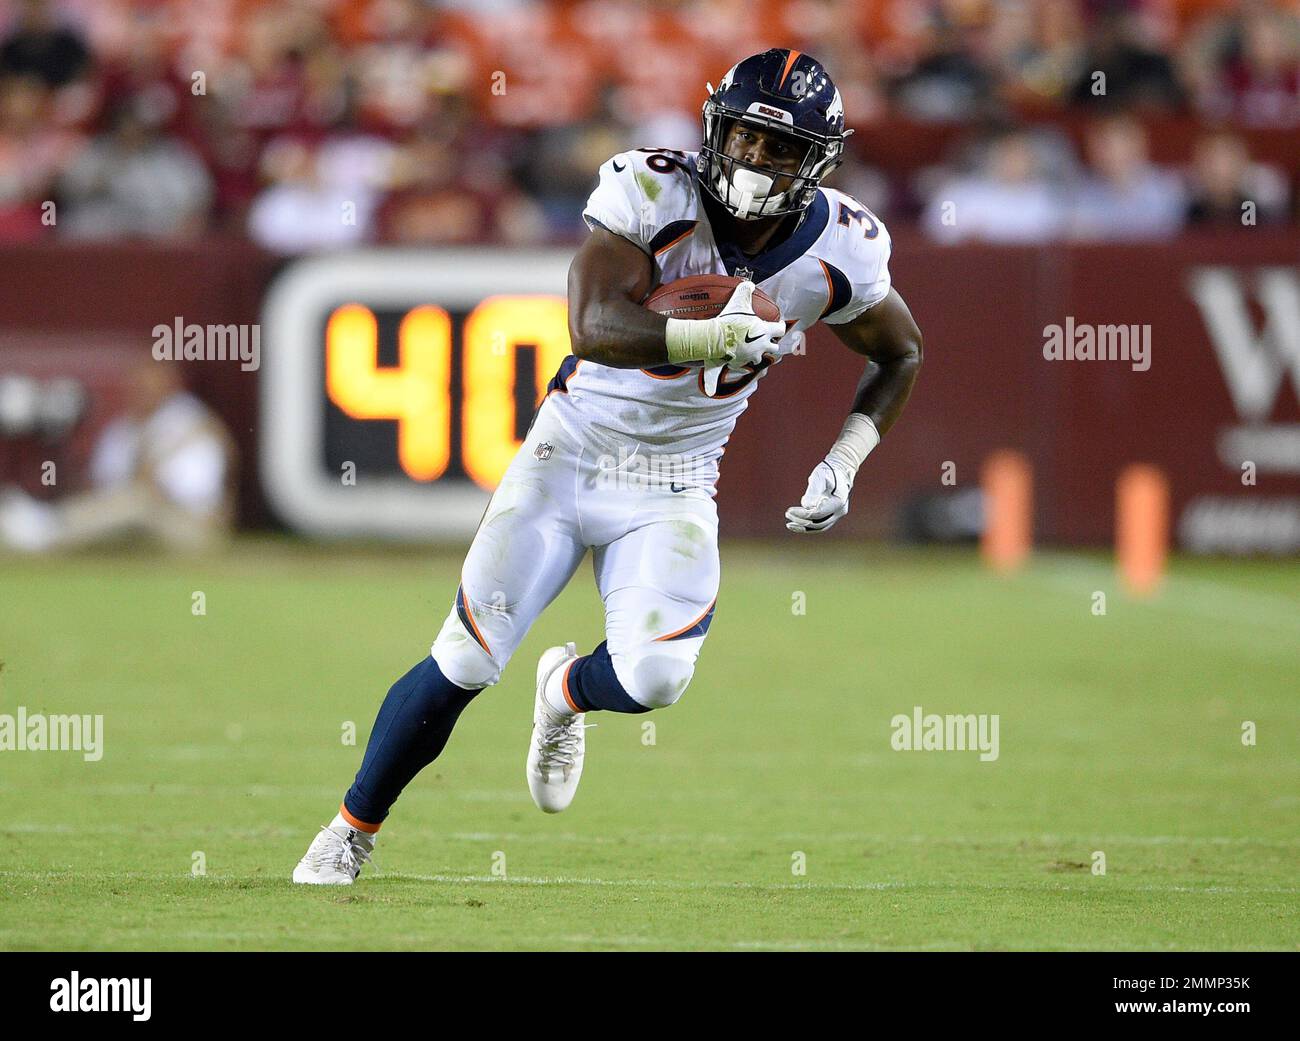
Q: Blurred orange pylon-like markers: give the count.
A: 2